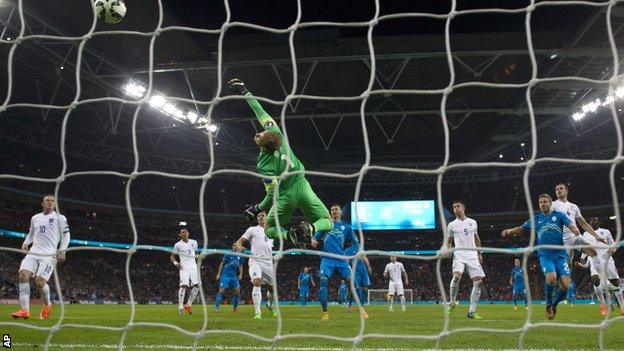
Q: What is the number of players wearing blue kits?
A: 7